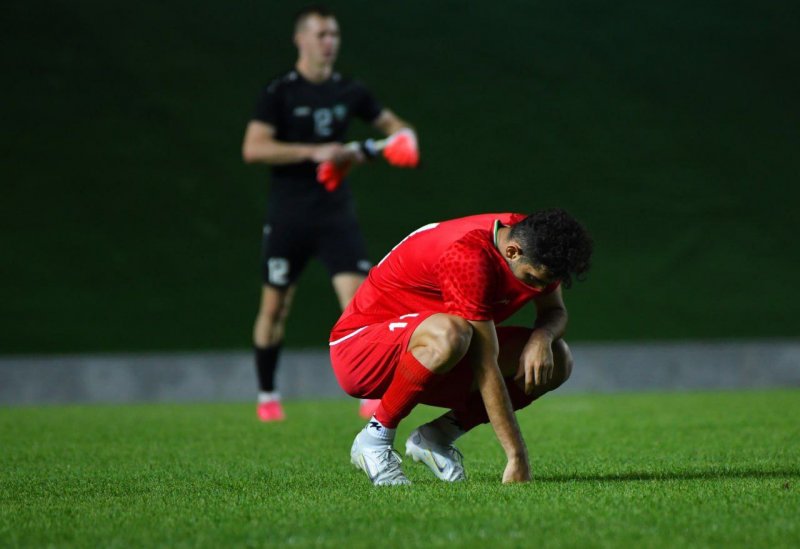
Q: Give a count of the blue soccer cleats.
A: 0